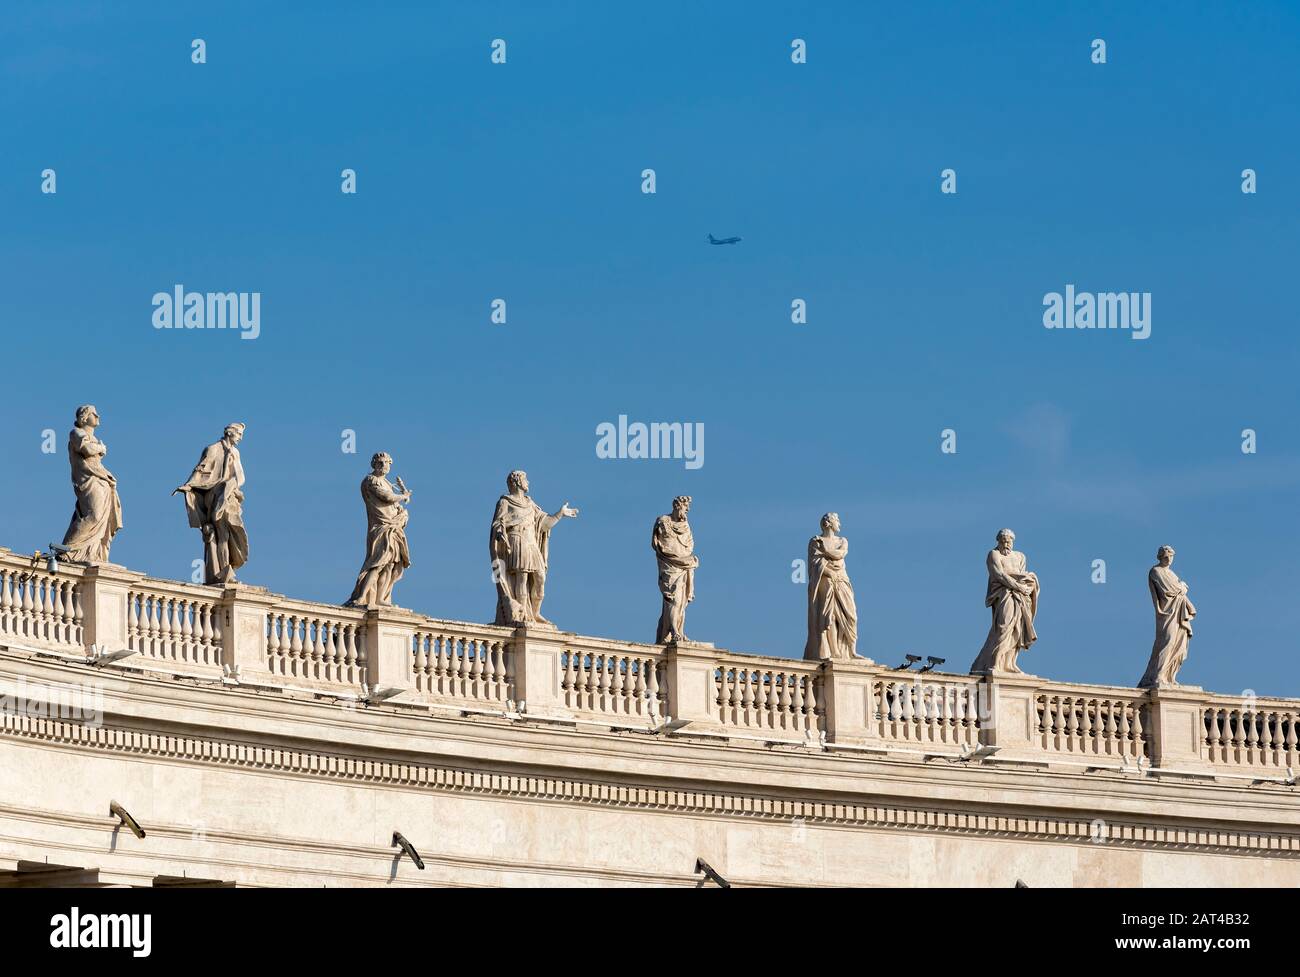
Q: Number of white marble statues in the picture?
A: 8